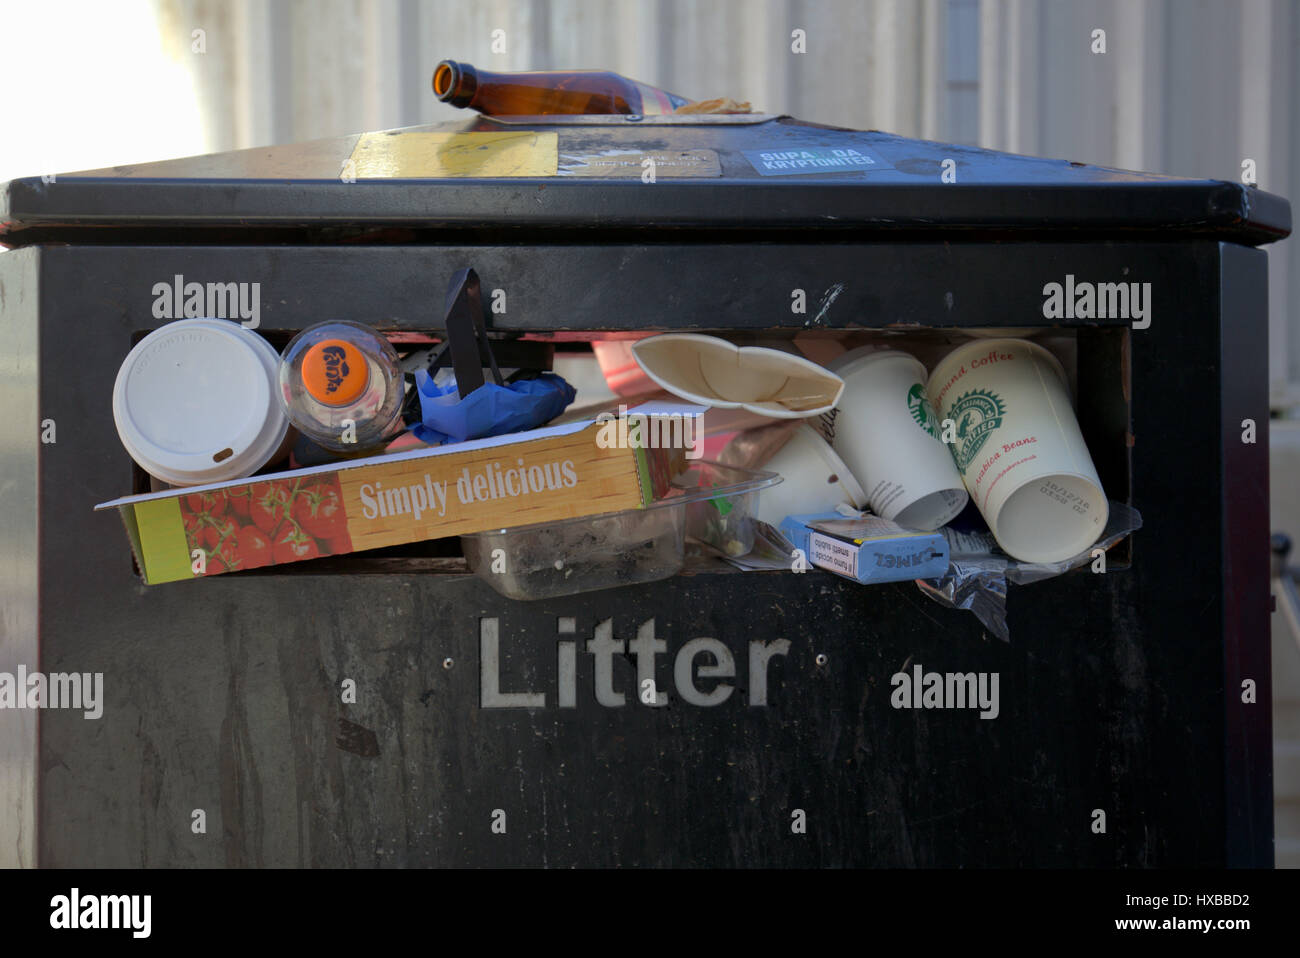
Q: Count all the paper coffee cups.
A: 5